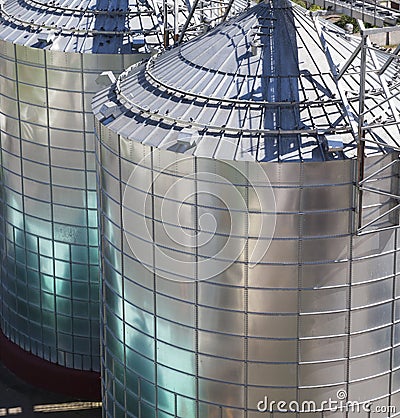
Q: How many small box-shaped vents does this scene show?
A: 6